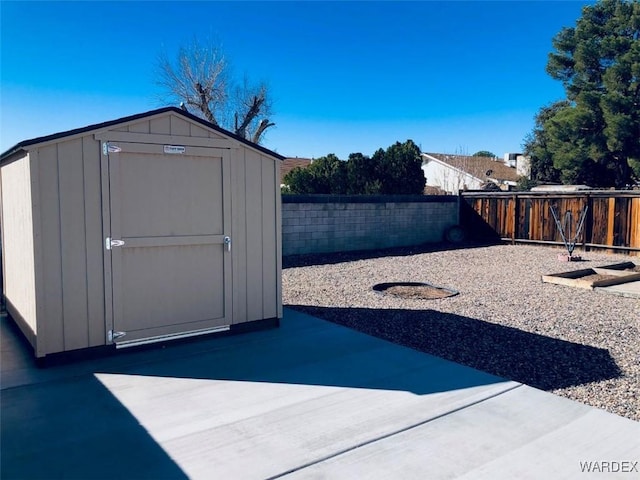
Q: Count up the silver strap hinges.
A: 3